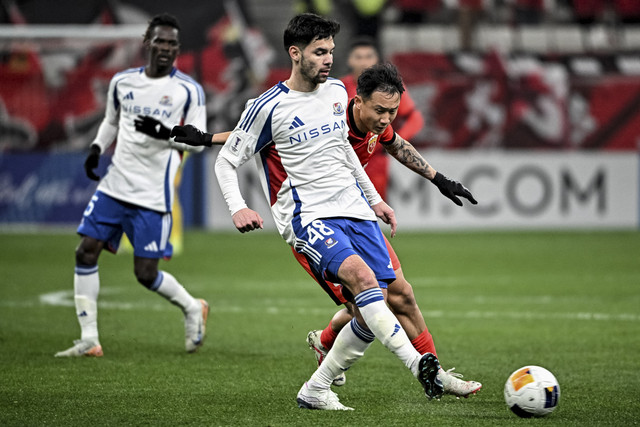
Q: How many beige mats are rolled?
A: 0